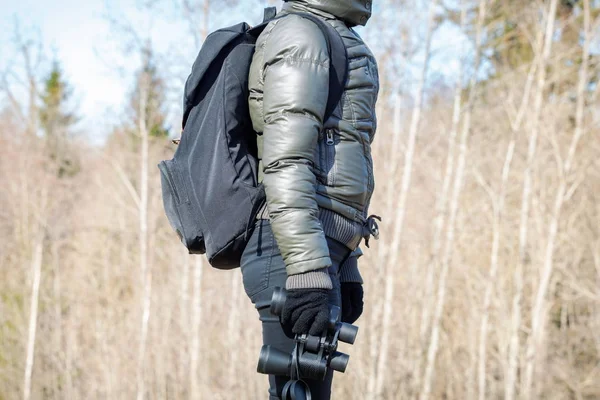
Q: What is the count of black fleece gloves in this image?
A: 2